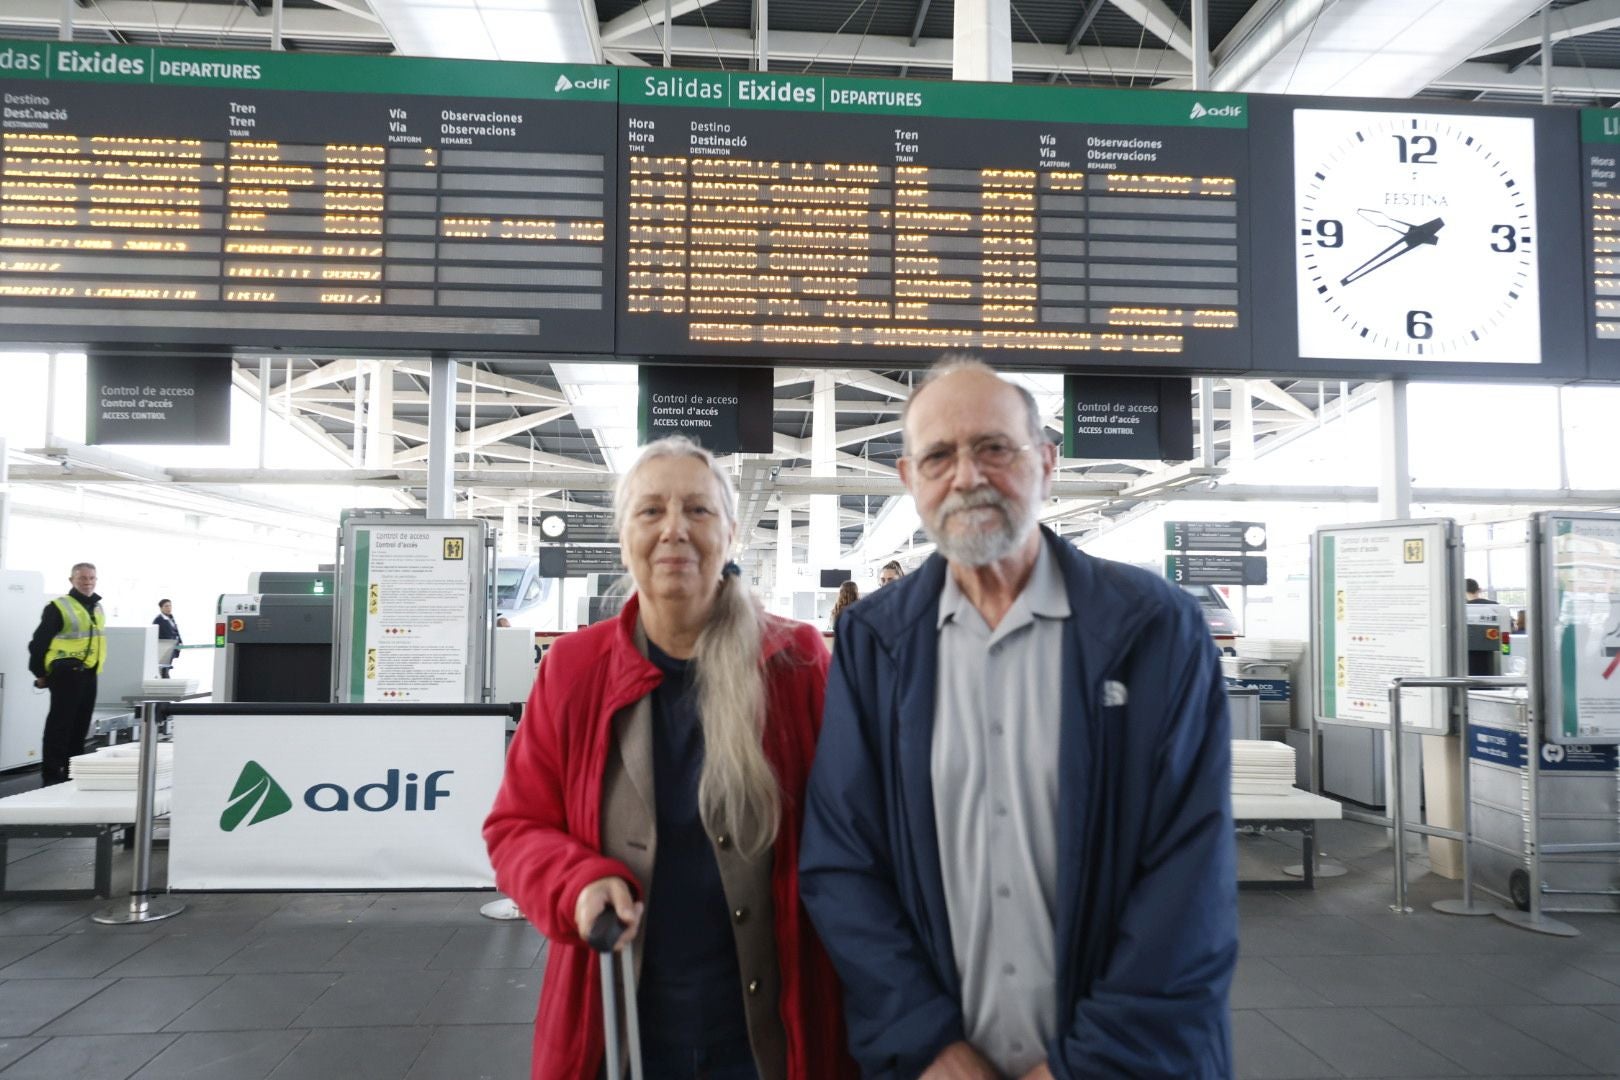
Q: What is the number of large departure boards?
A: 2